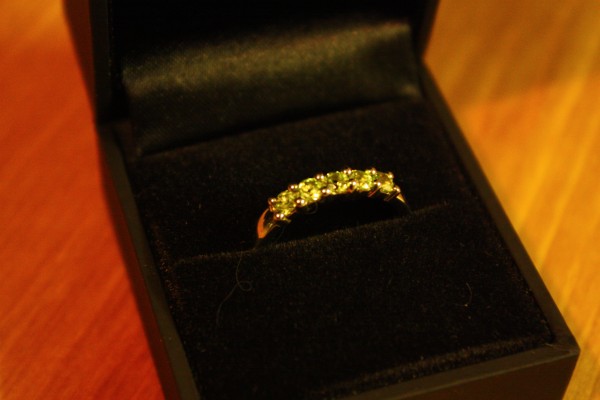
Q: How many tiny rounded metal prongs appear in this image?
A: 12